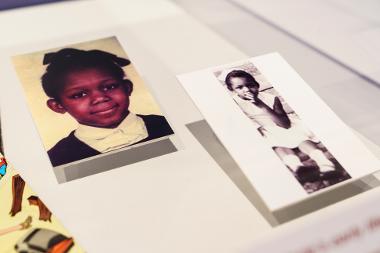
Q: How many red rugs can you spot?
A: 0